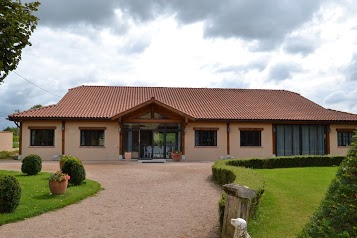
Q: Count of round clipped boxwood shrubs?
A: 3